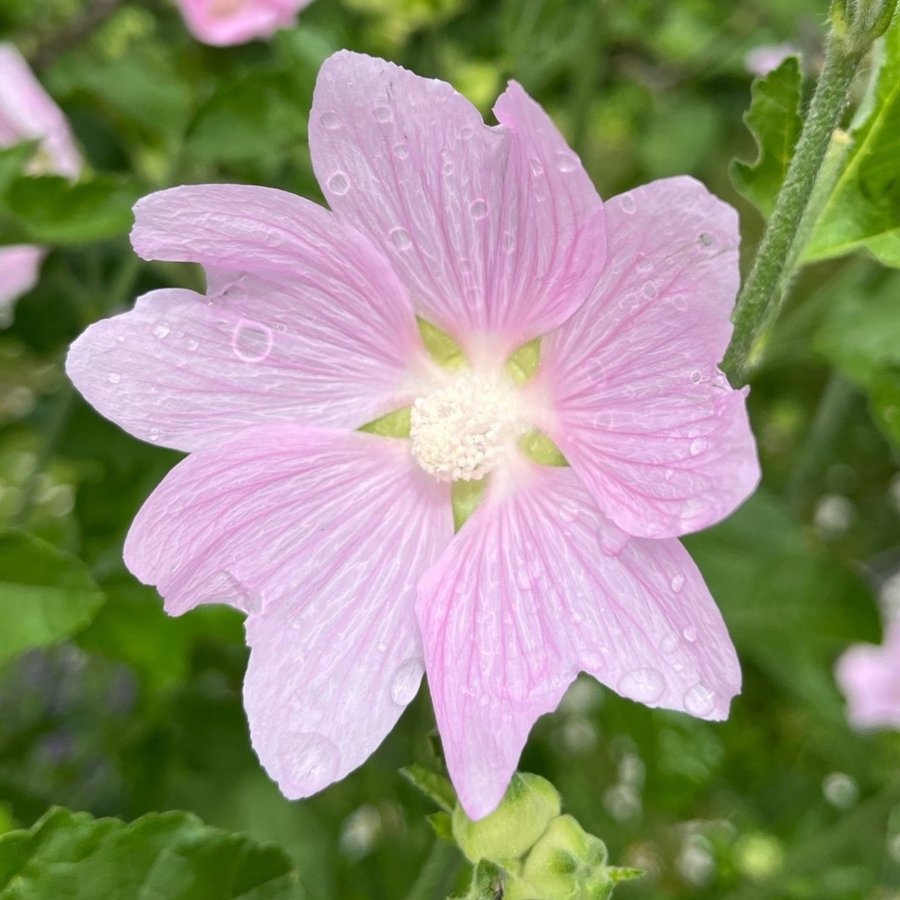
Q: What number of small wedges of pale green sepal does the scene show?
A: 5